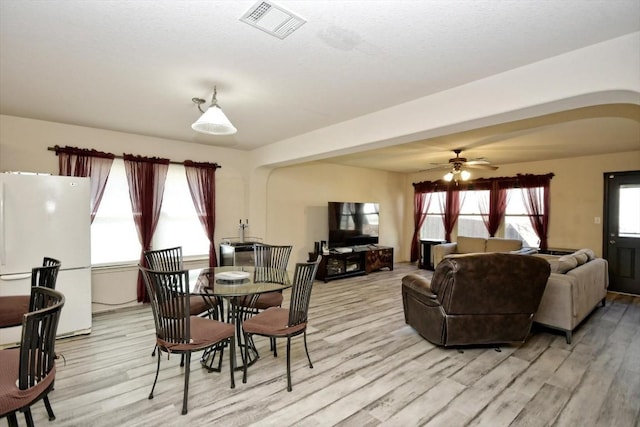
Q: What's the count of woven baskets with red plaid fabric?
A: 0